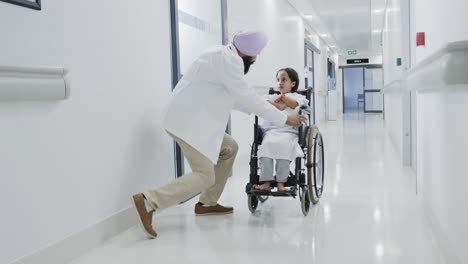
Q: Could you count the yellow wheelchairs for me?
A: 0